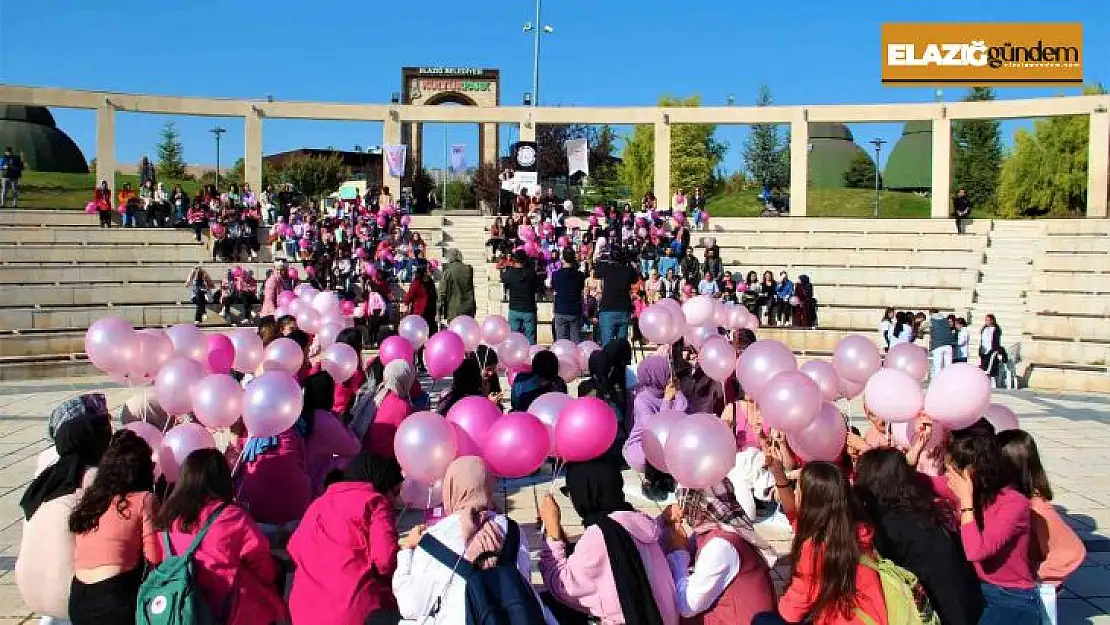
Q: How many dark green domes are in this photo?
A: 3